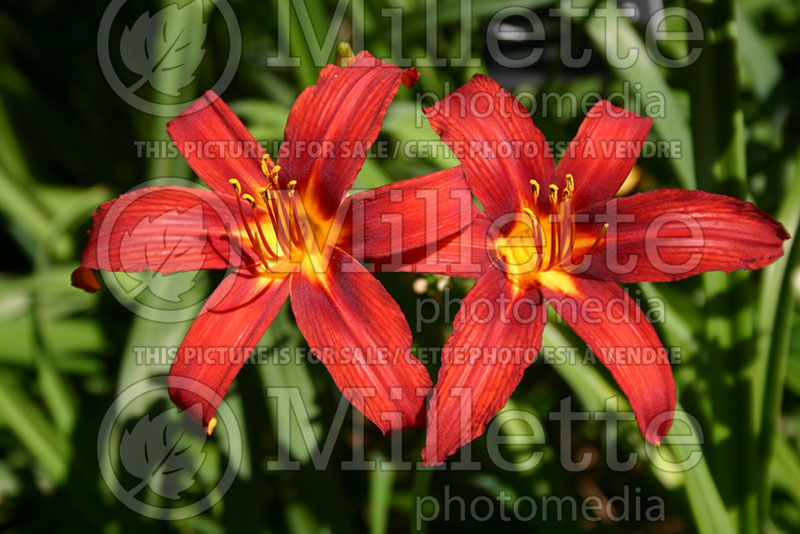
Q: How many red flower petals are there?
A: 12